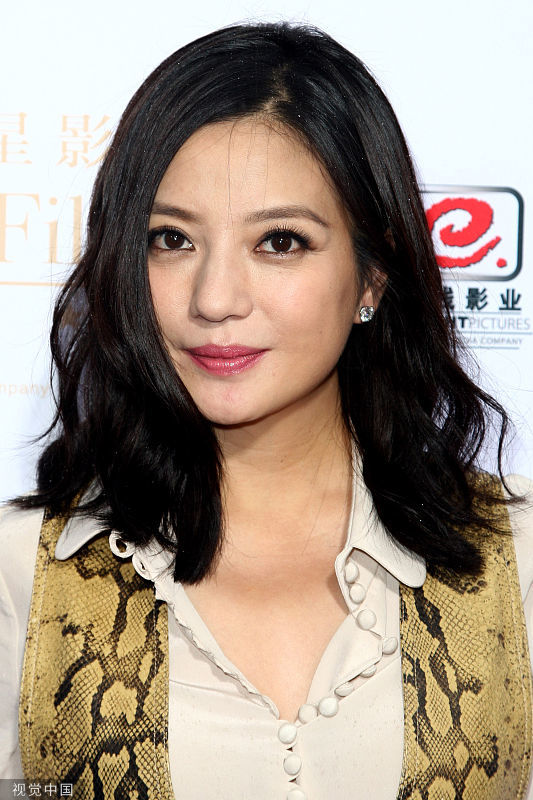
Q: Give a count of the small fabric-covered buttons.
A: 11